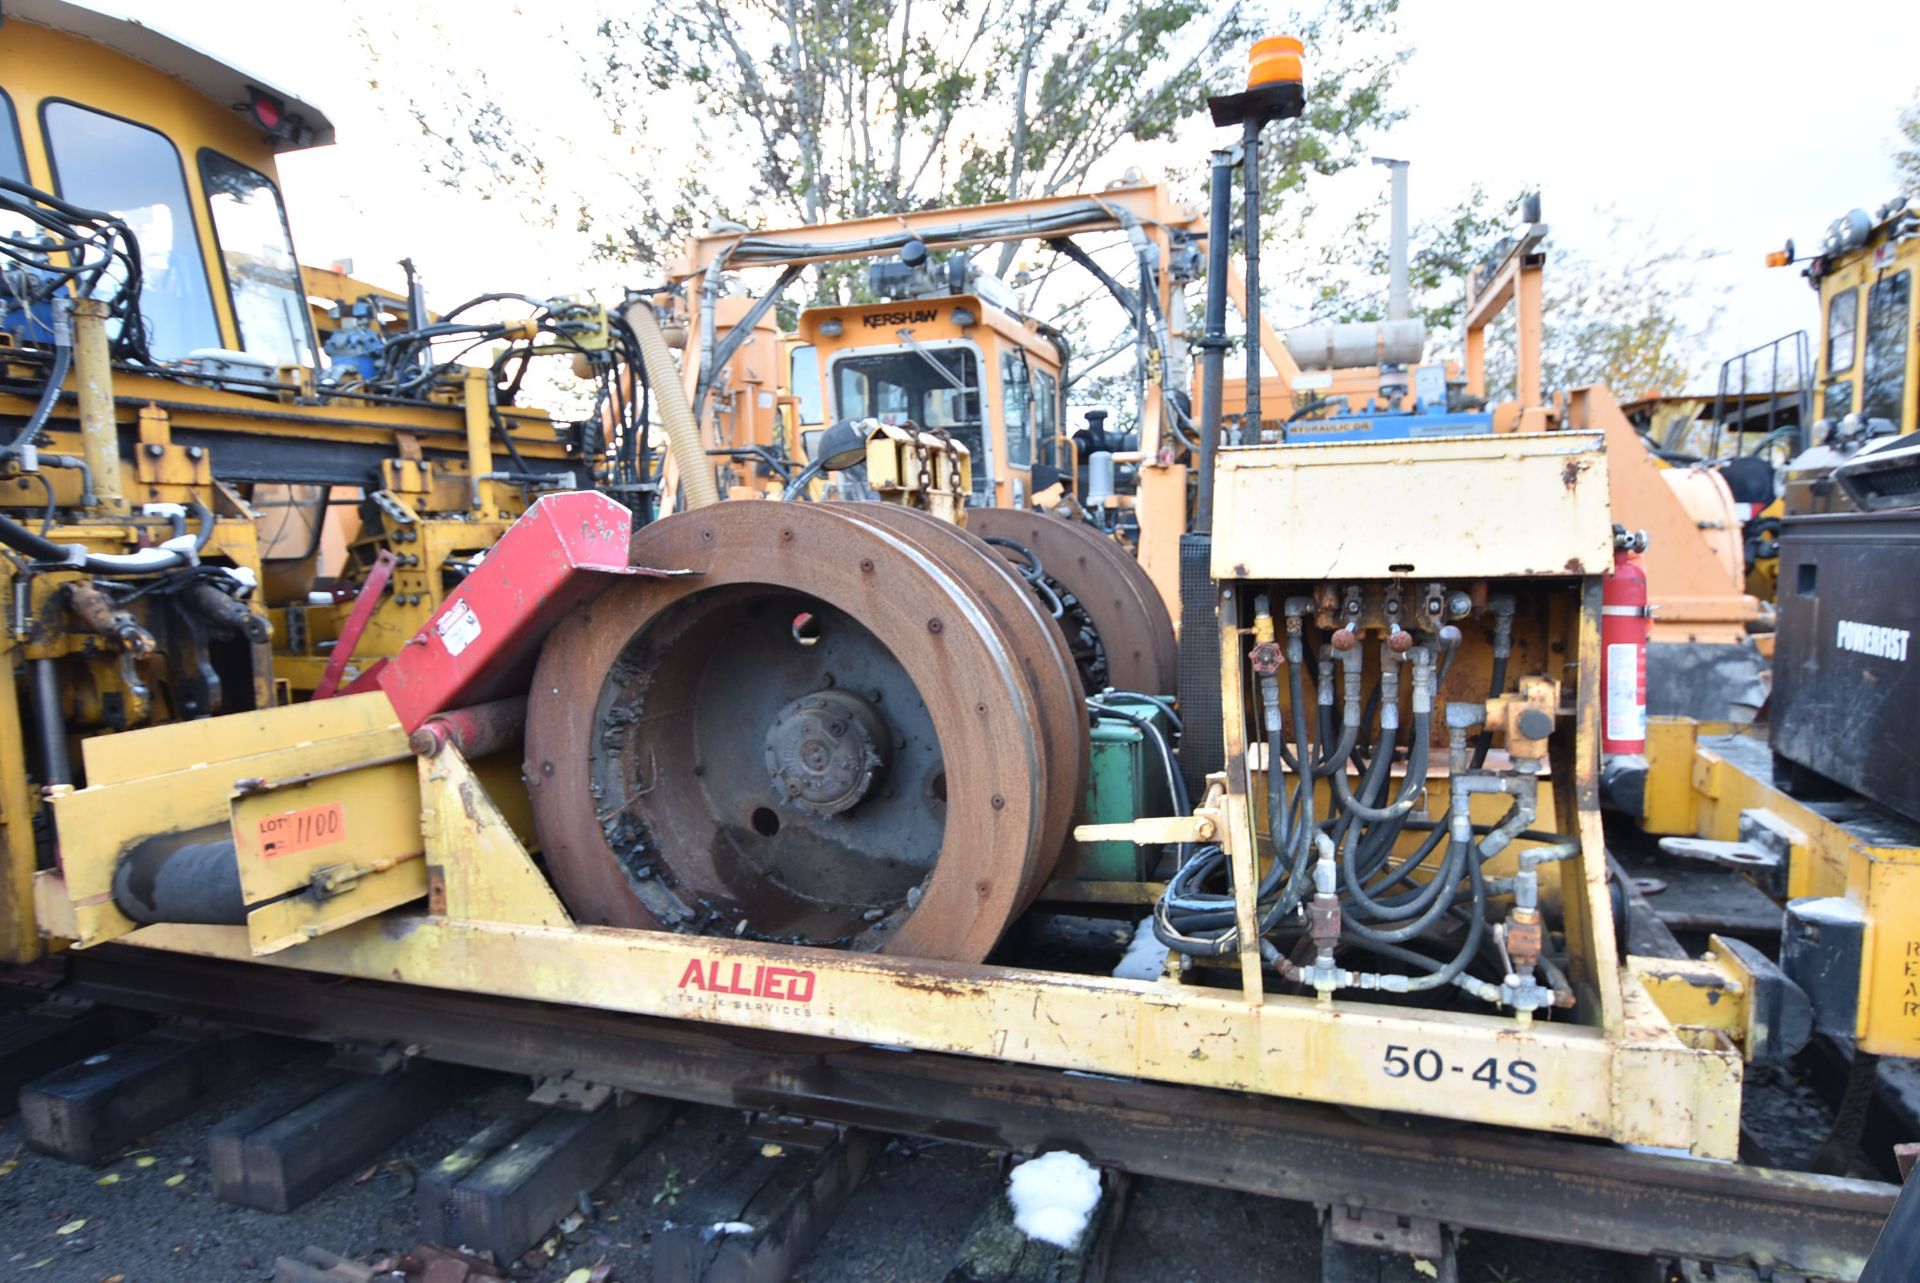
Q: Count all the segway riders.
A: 0